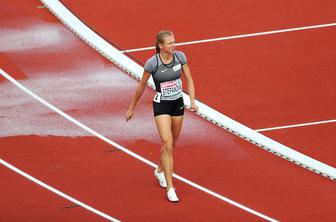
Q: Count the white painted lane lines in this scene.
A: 4